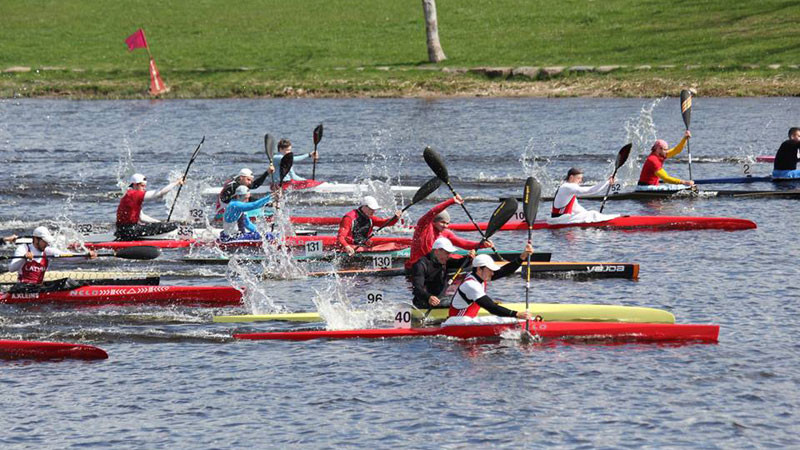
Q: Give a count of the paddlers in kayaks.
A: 12